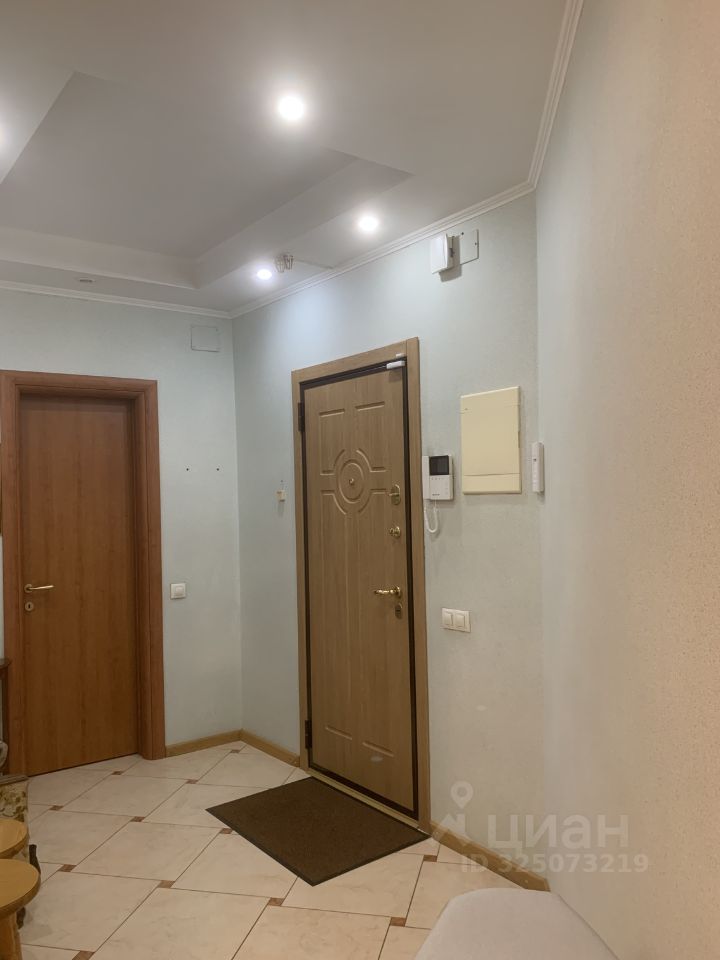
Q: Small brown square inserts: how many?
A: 12